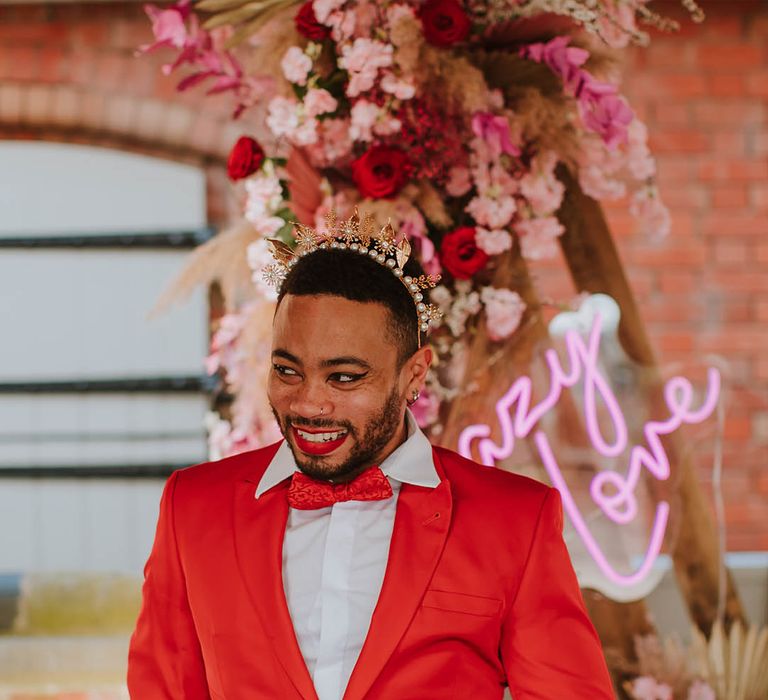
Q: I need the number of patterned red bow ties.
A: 1